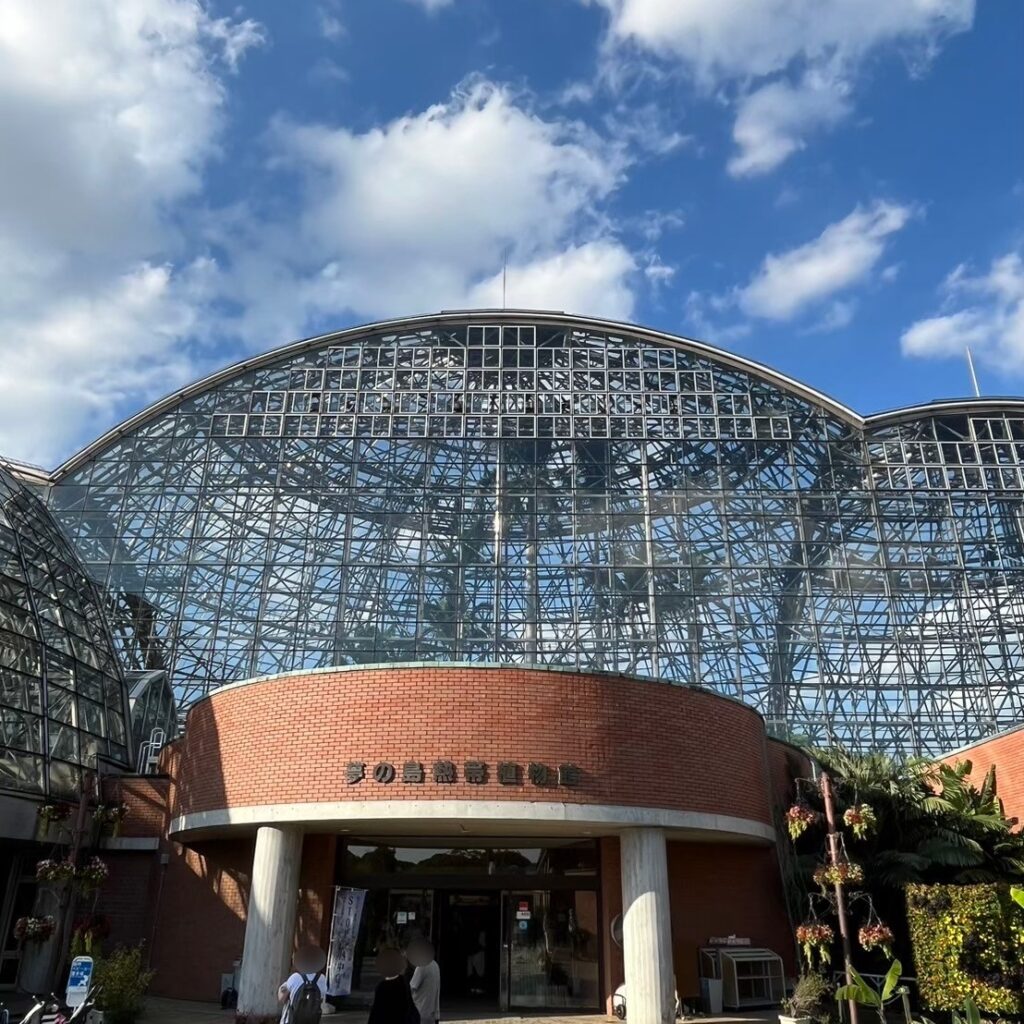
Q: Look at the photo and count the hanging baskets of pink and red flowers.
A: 11